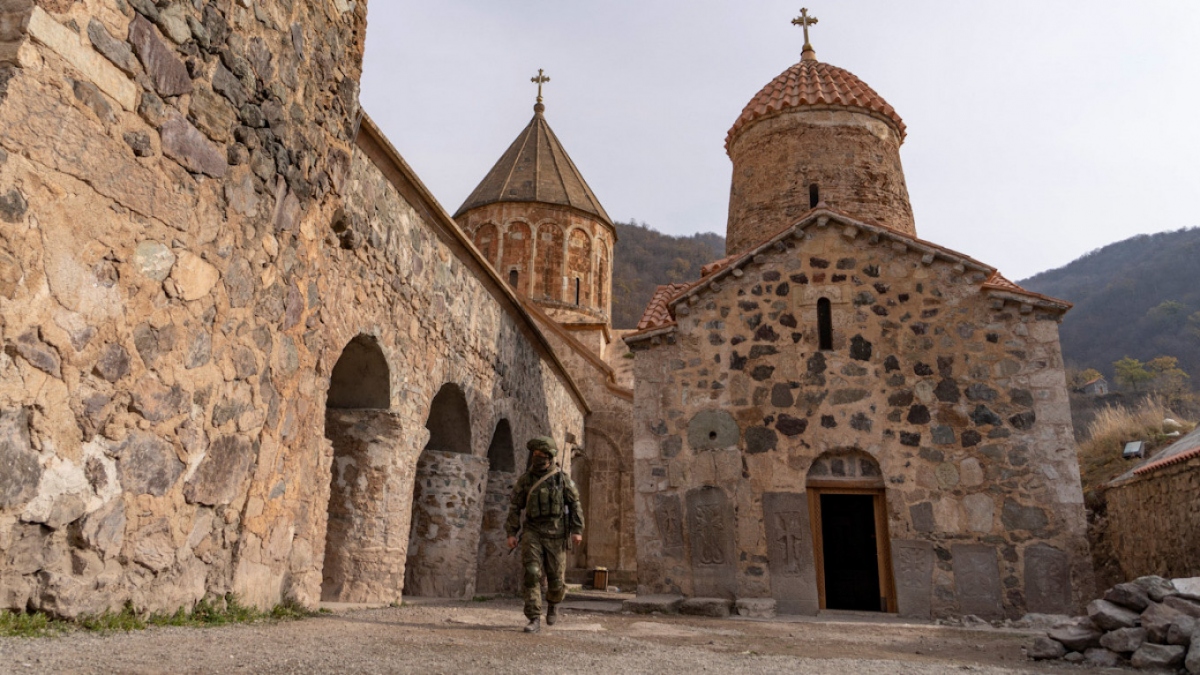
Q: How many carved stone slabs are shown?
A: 6